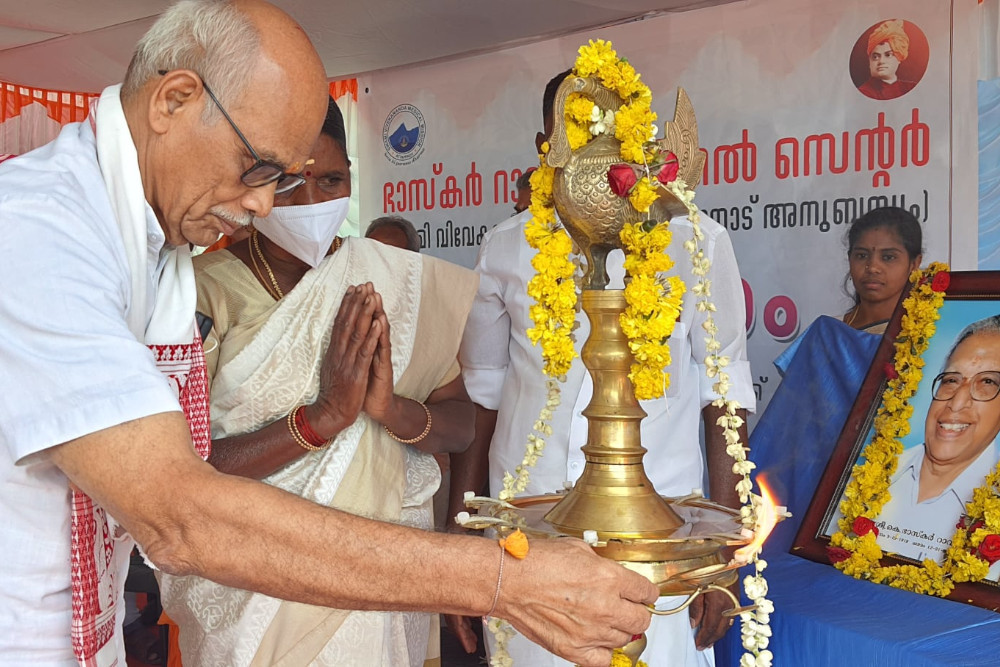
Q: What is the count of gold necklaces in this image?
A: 3